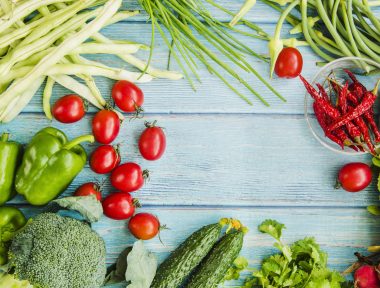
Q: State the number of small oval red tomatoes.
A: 11